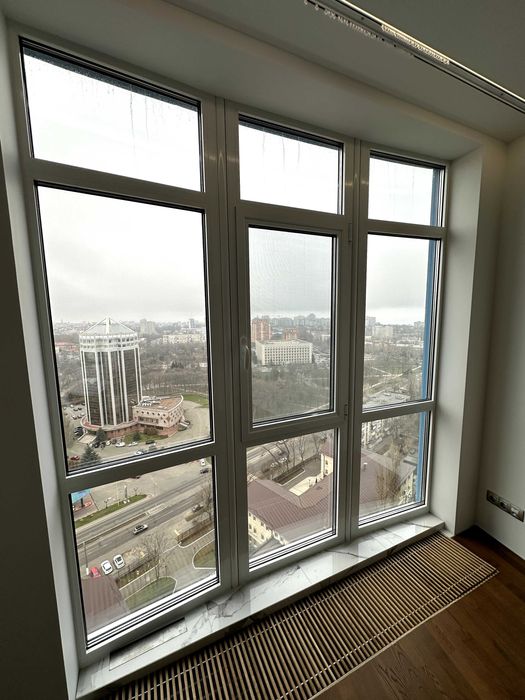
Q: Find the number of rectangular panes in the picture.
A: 9